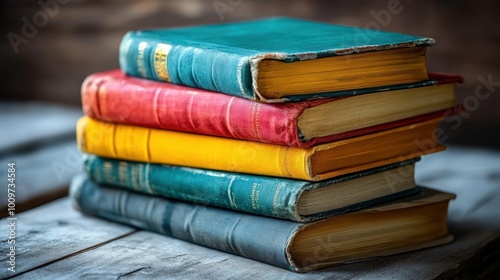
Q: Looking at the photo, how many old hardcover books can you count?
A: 5